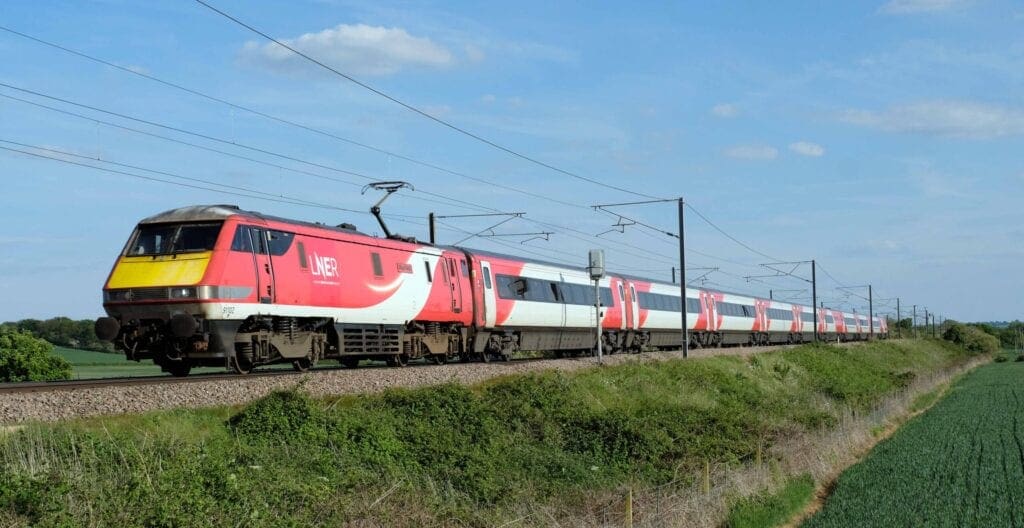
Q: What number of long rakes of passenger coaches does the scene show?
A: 1